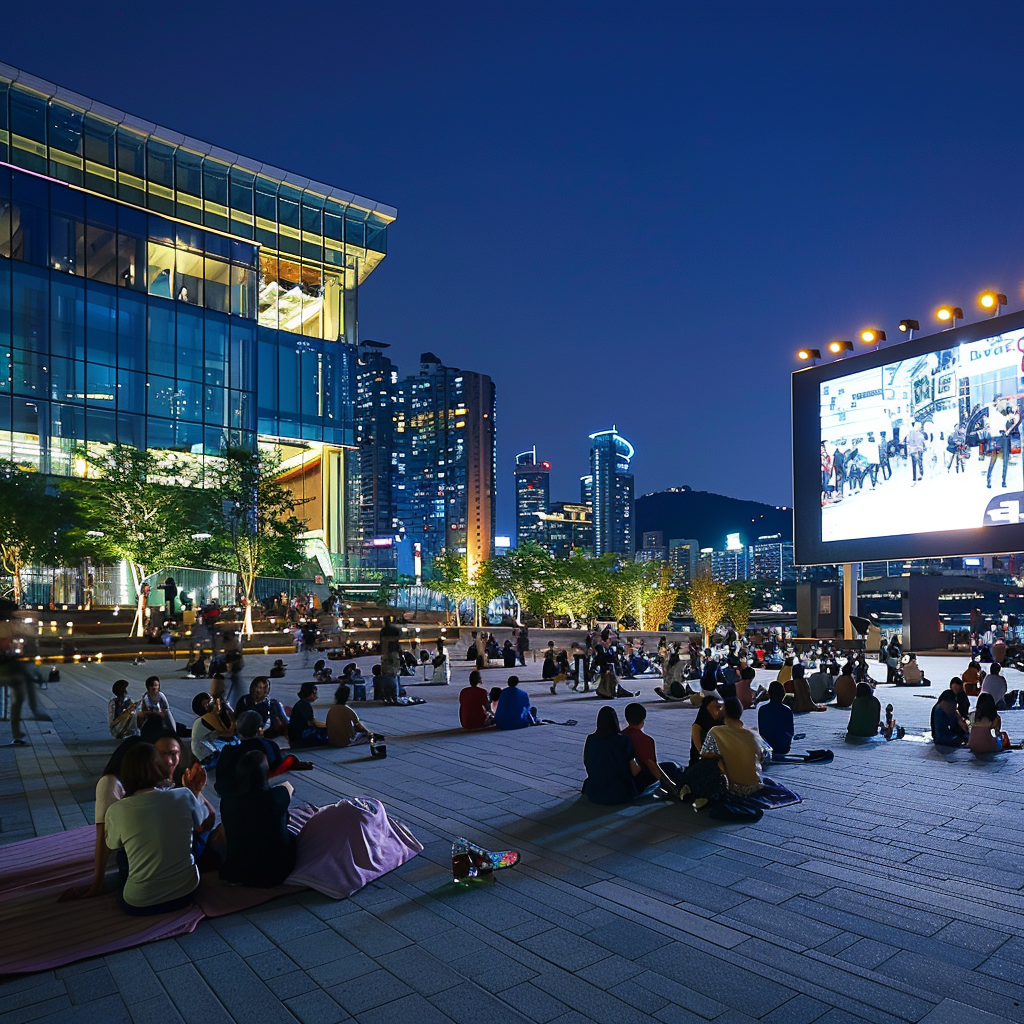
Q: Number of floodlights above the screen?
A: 6